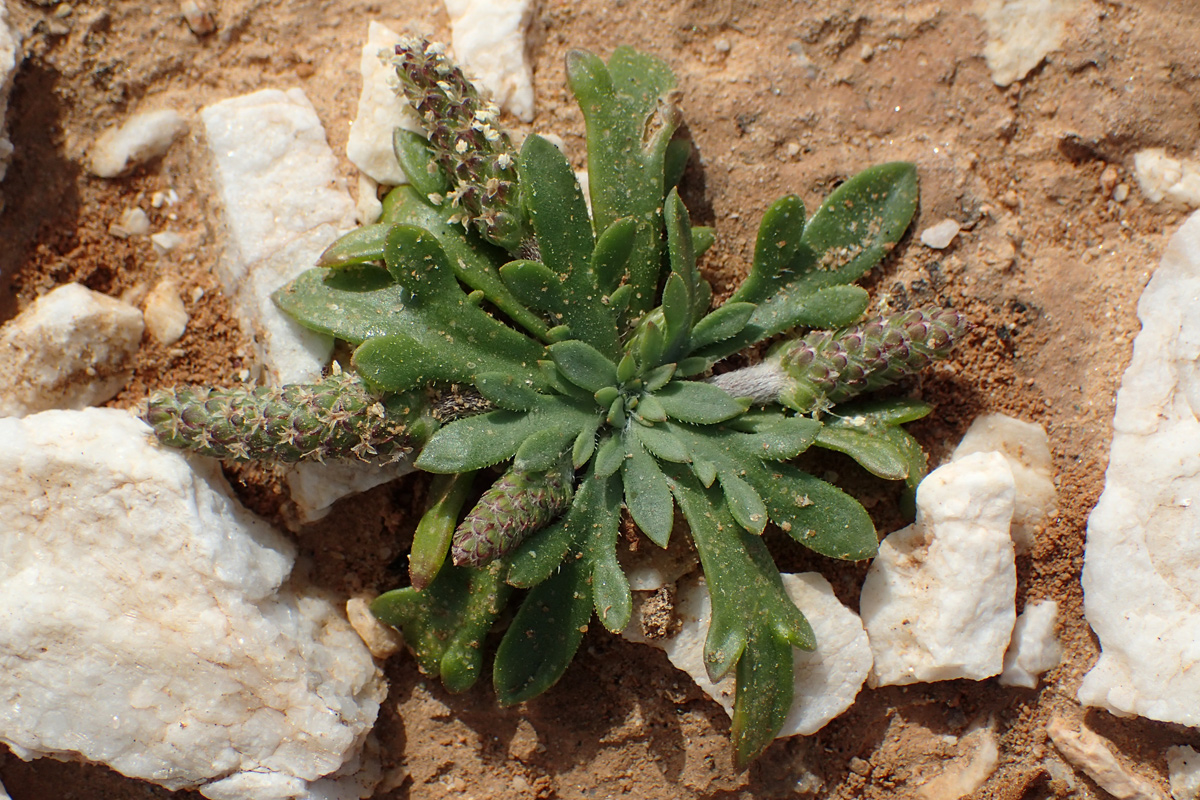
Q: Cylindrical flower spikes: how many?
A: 4